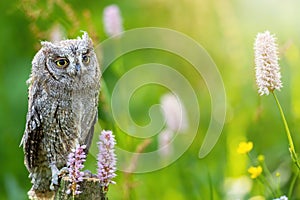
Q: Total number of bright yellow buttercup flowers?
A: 2